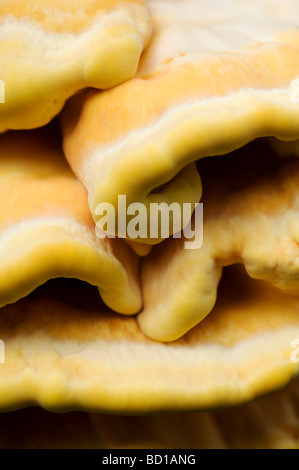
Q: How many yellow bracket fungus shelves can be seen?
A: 5